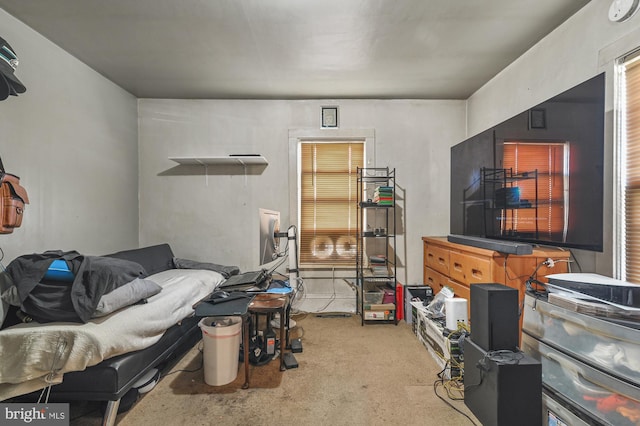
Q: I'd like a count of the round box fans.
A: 2